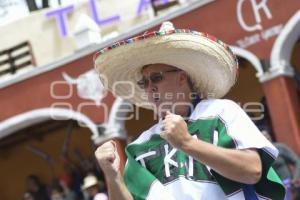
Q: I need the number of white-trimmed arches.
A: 3